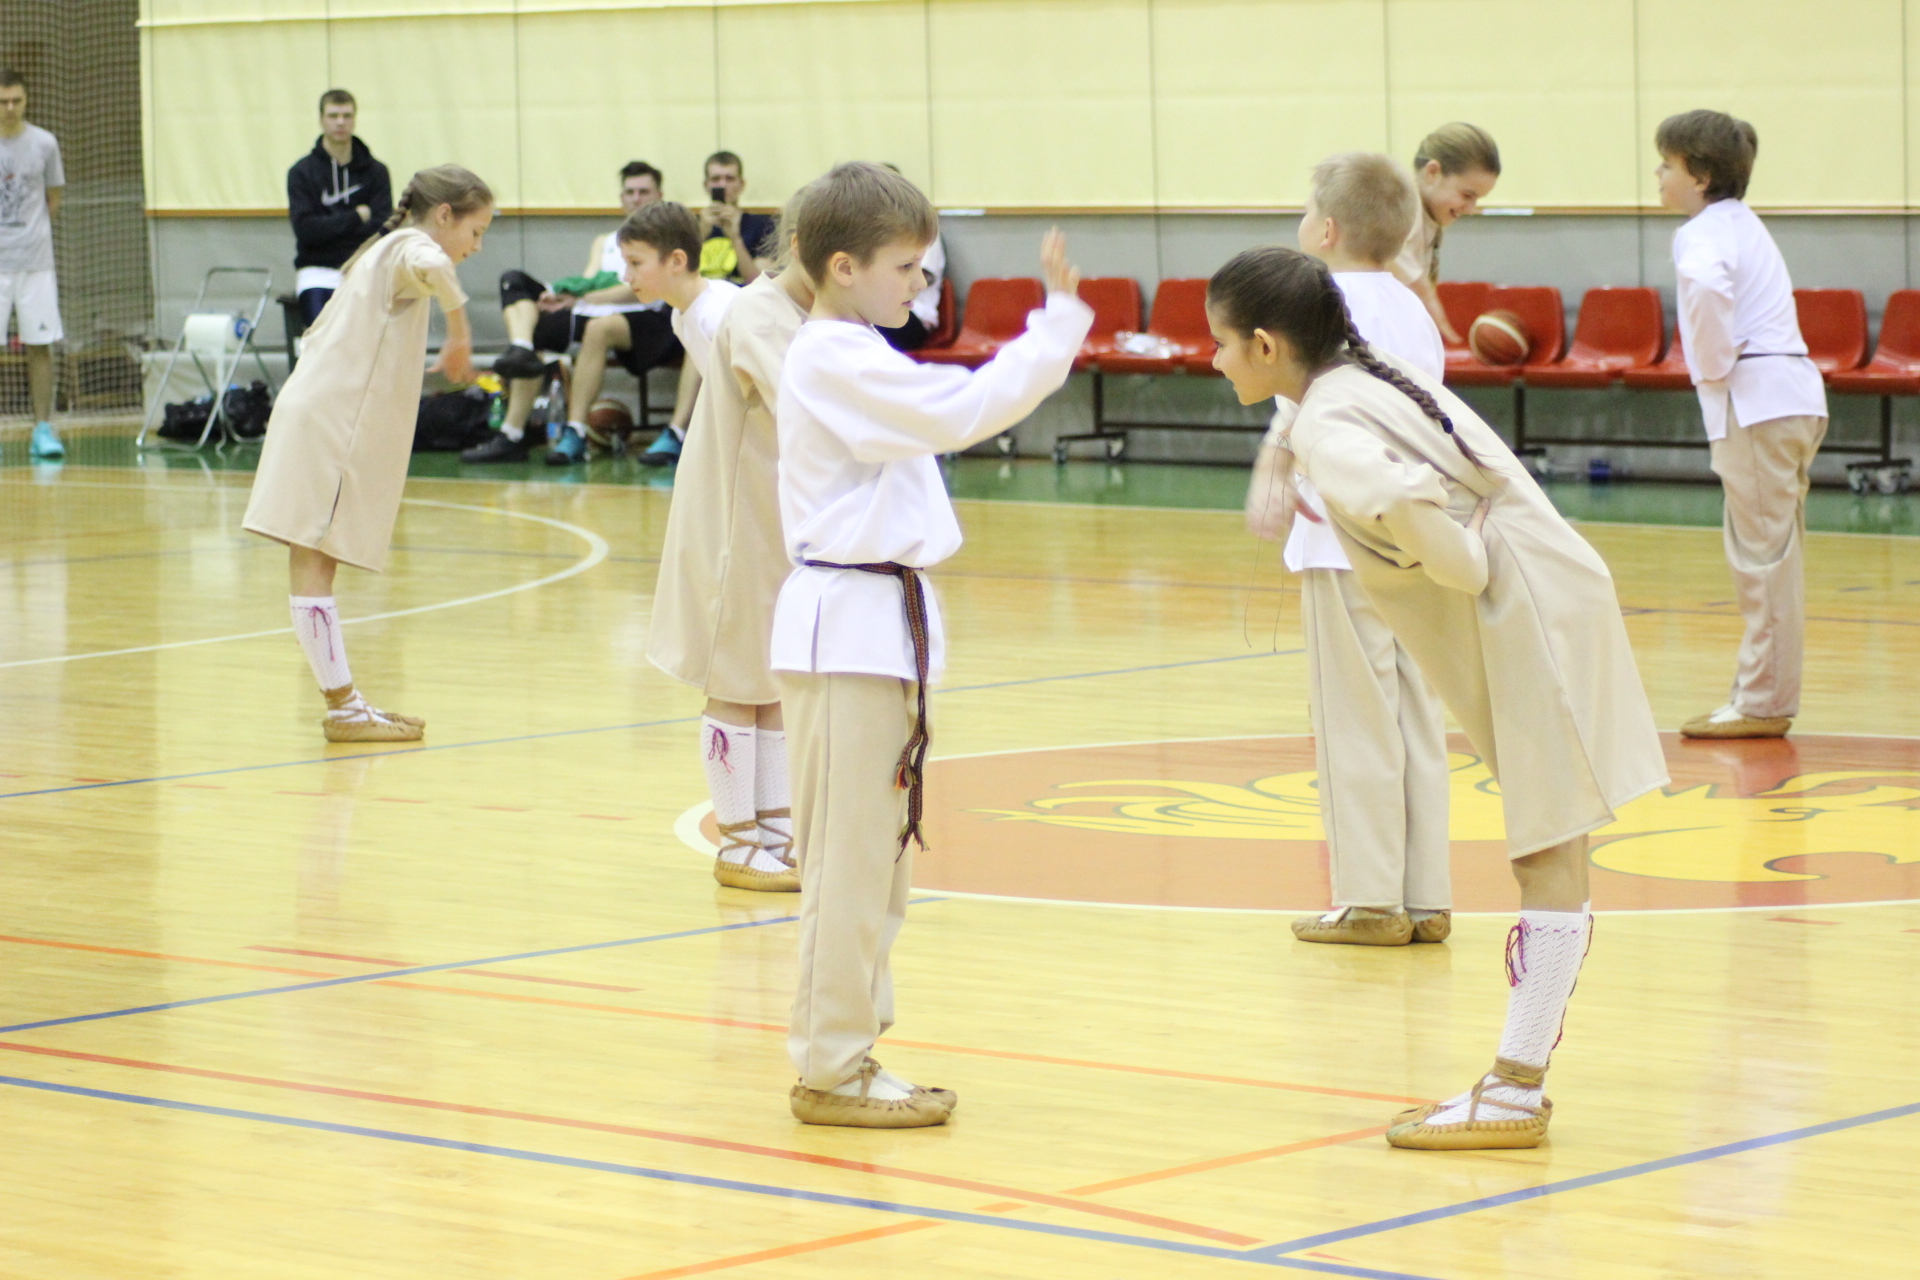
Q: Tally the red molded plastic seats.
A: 10